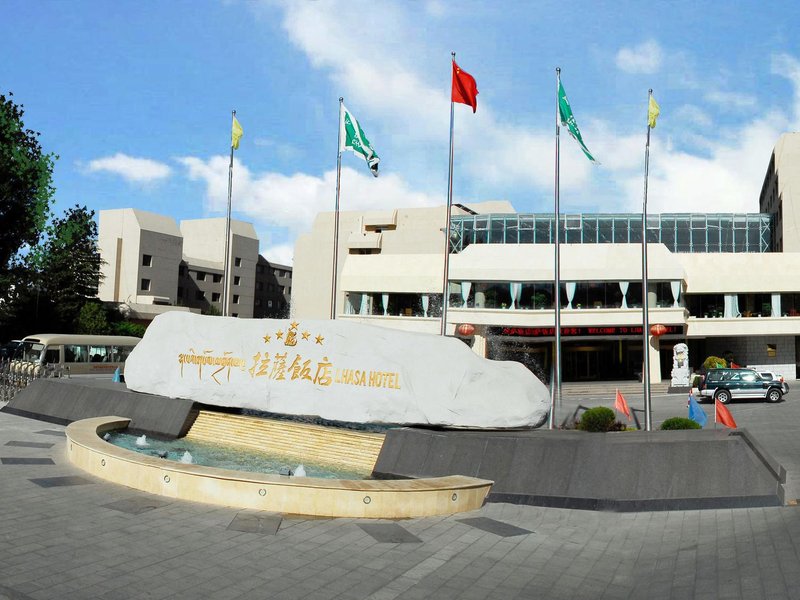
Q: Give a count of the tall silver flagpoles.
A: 5